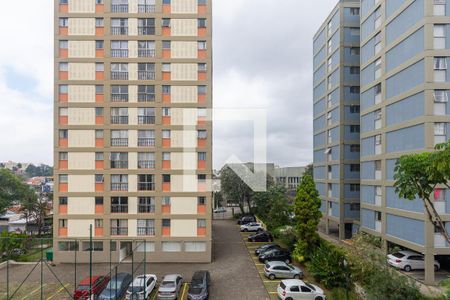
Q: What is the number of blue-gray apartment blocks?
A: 2